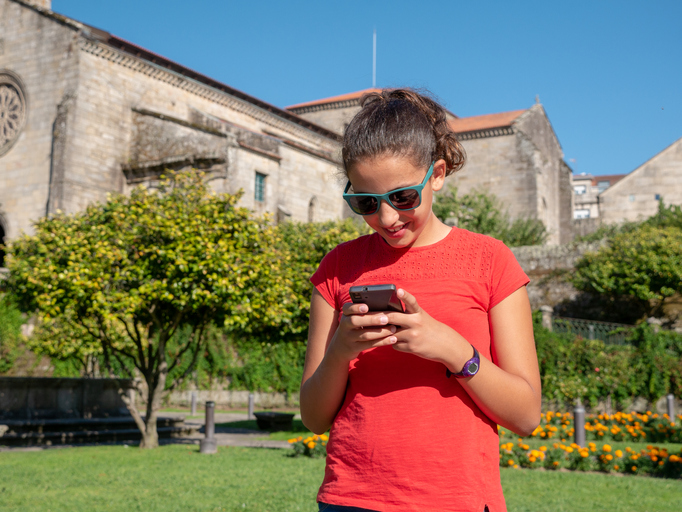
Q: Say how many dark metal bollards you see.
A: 5